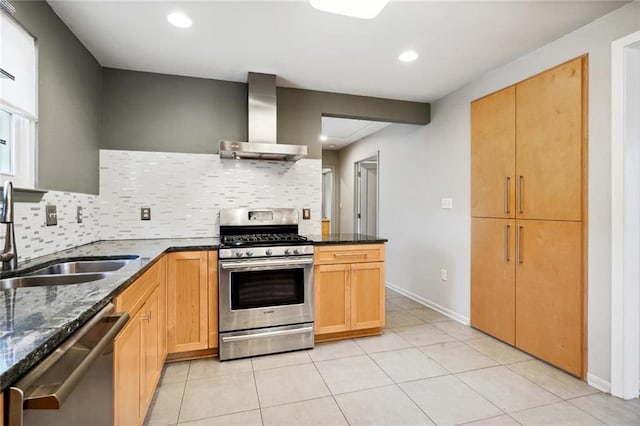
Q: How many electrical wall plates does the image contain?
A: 6